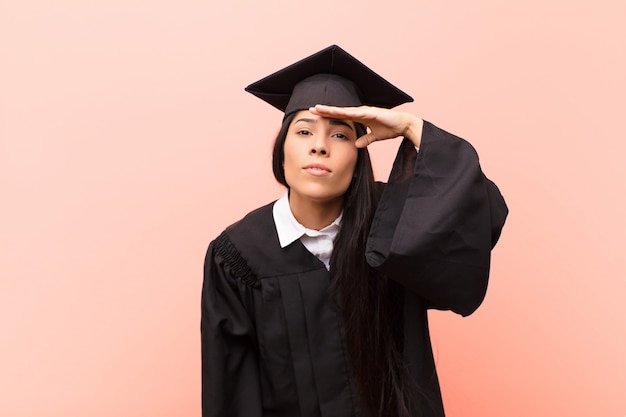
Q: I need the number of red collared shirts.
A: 0